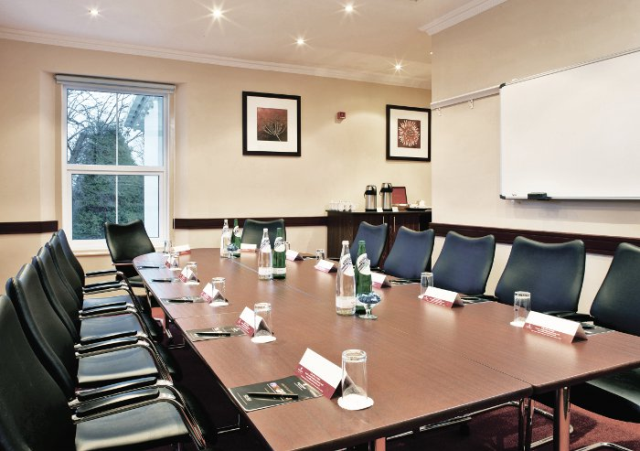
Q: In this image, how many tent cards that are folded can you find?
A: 12